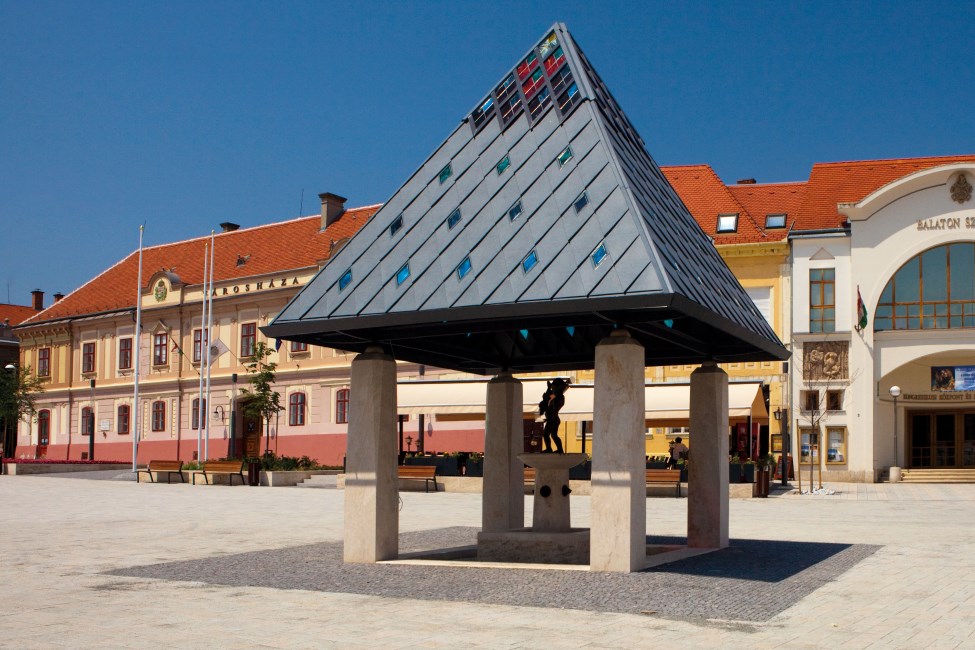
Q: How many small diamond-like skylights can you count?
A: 12